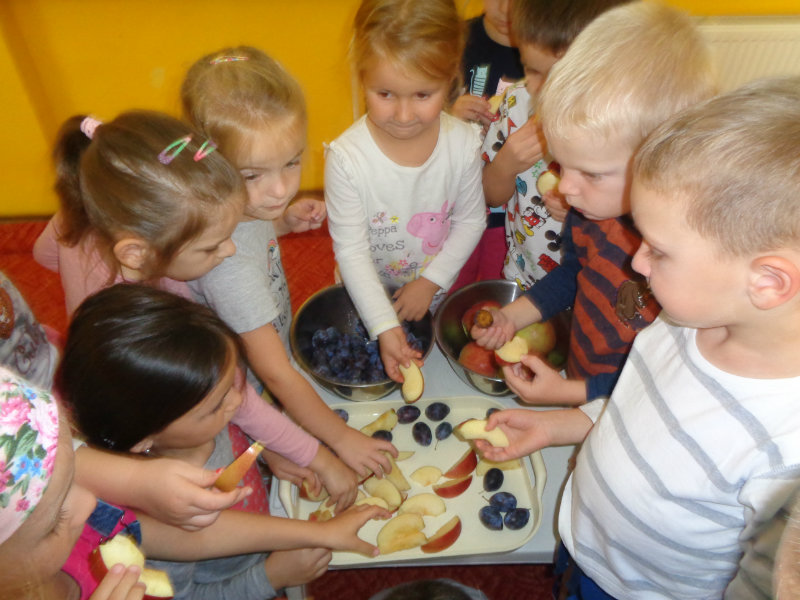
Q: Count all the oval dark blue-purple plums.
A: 11